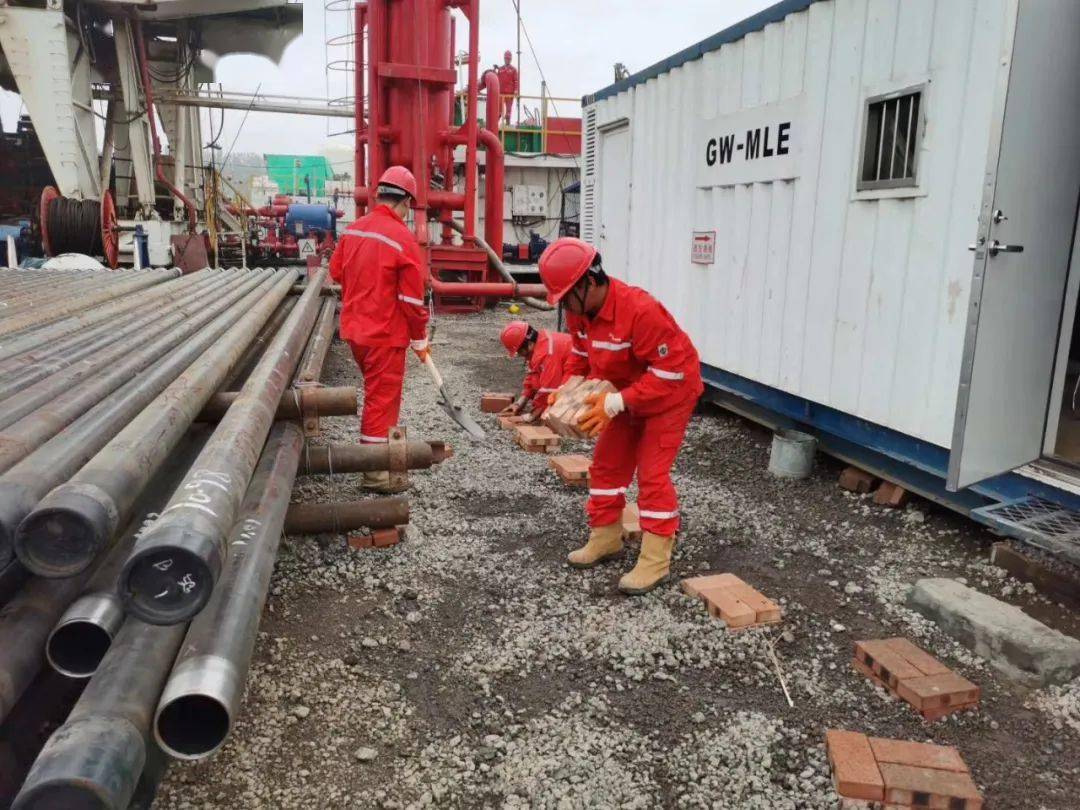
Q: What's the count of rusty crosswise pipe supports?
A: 3